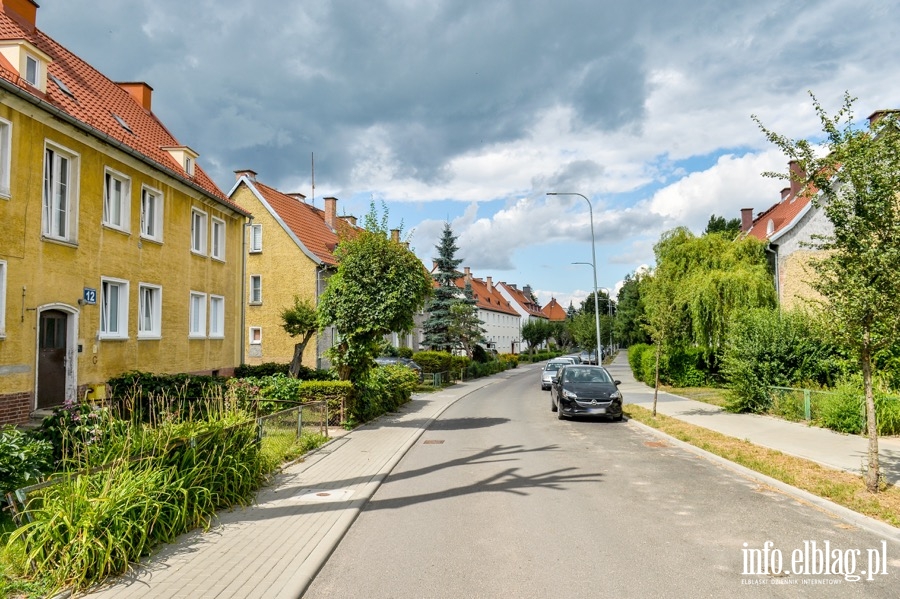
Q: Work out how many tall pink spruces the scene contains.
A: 0